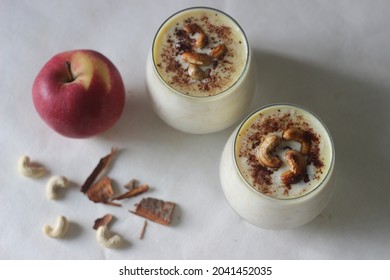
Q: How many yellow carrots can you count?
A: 0